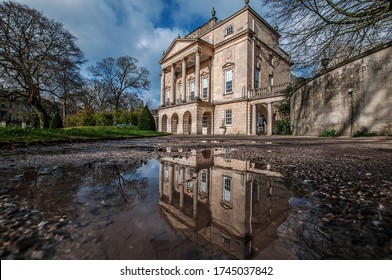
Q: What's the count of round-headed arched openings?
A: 4